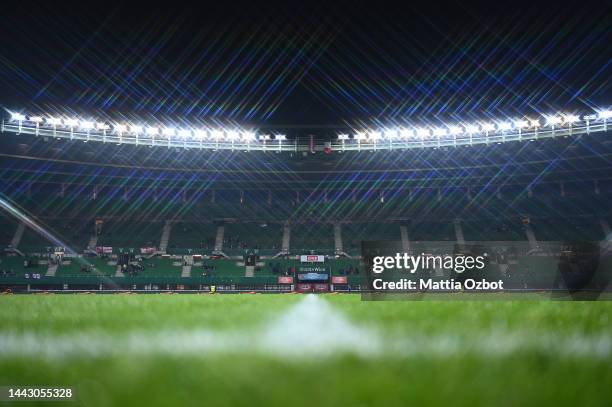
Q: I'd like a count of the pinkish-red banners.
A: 2